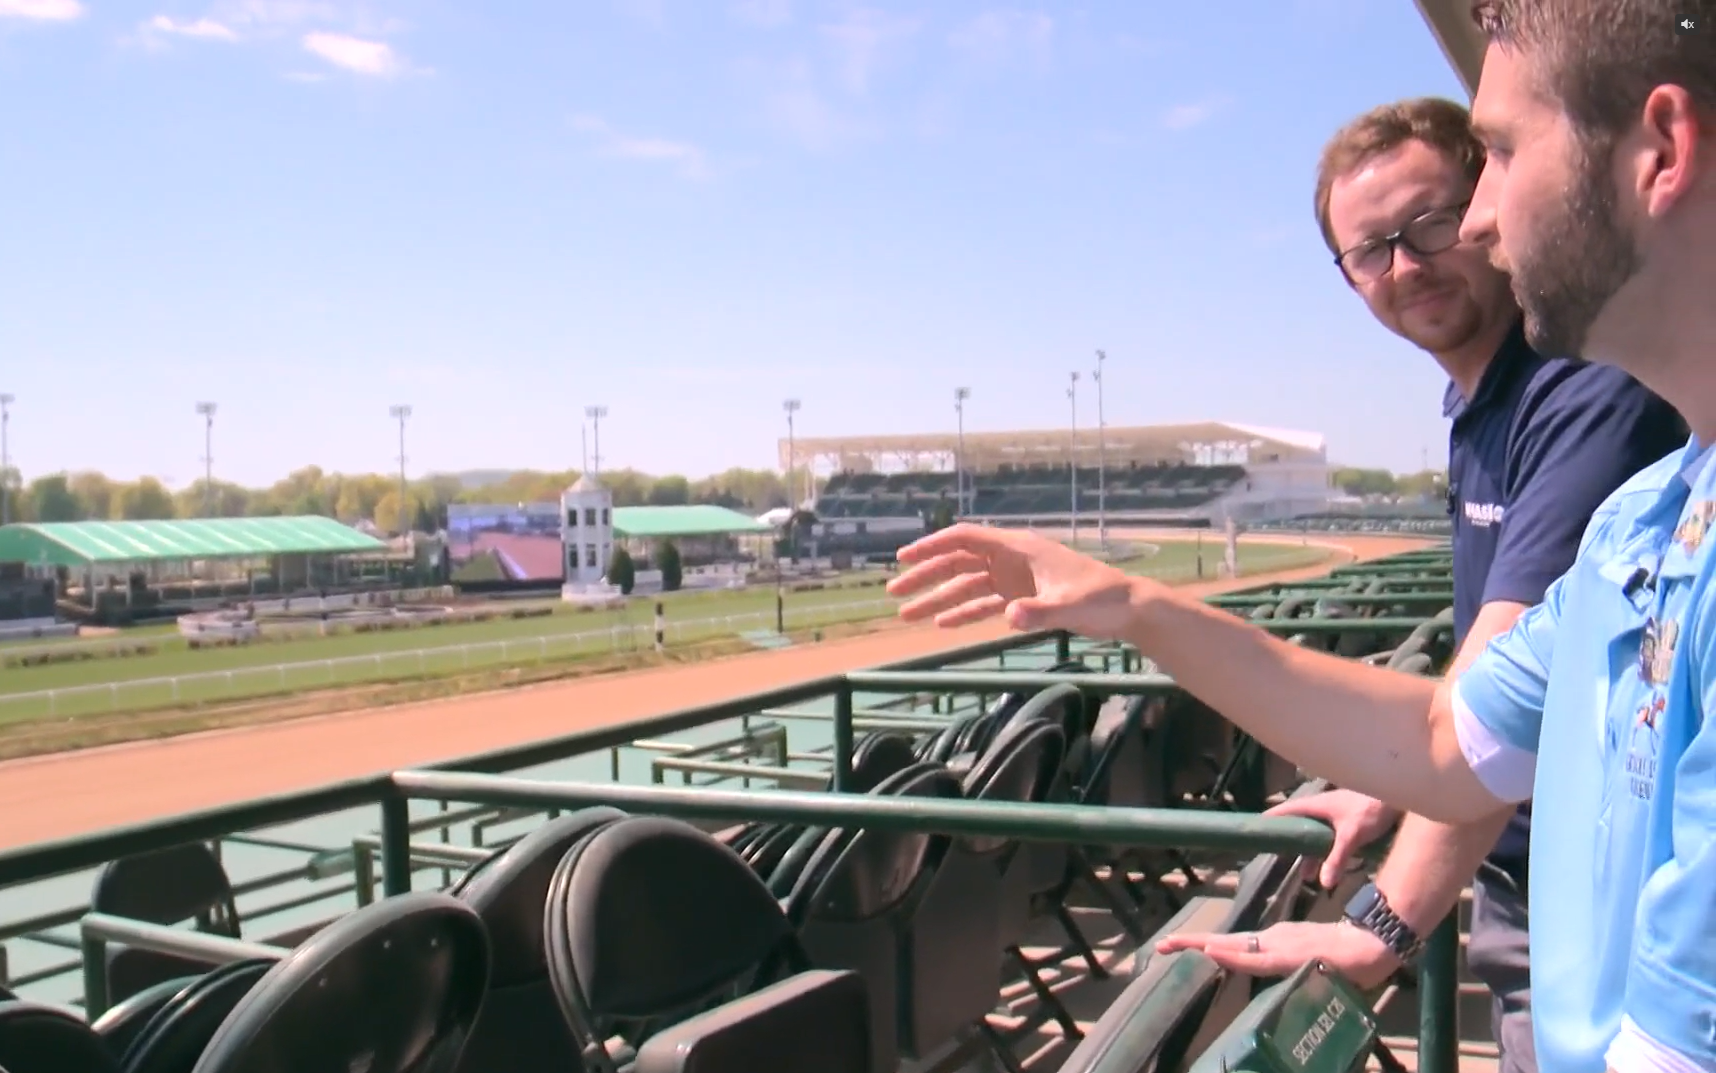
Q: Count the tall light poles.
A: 8